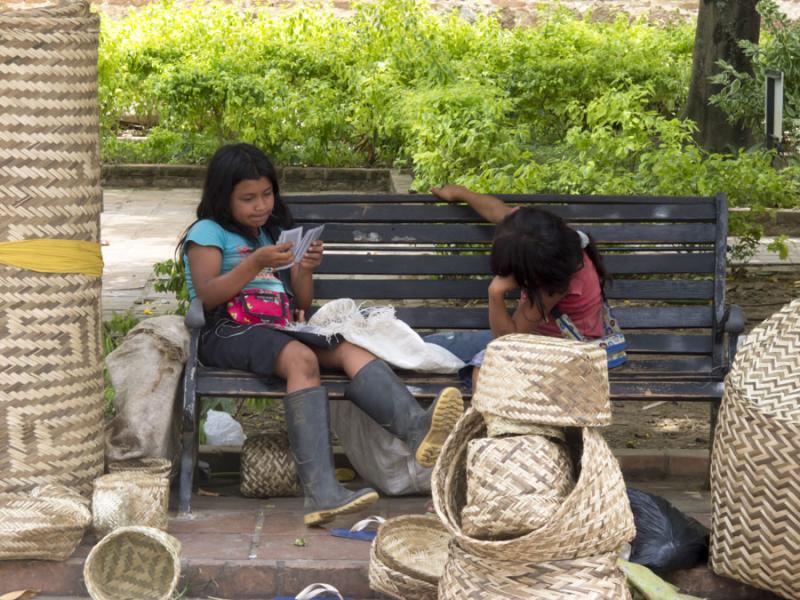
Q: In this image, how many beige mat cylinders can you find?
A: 1